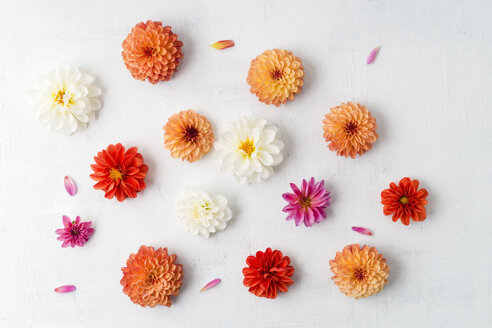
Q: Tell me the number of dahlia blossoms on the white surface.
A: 14